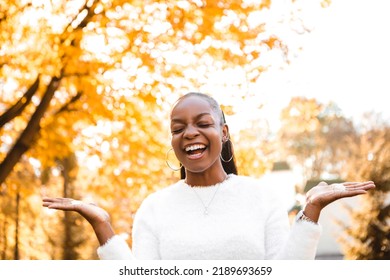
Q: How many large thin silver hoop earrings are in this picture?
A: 2